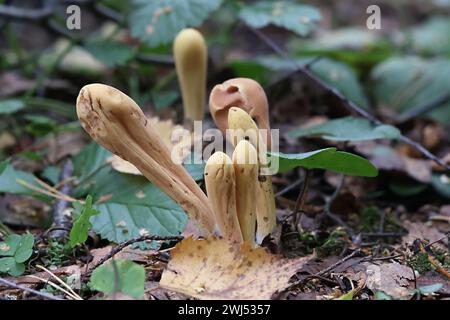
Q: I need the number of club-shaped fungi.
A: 6